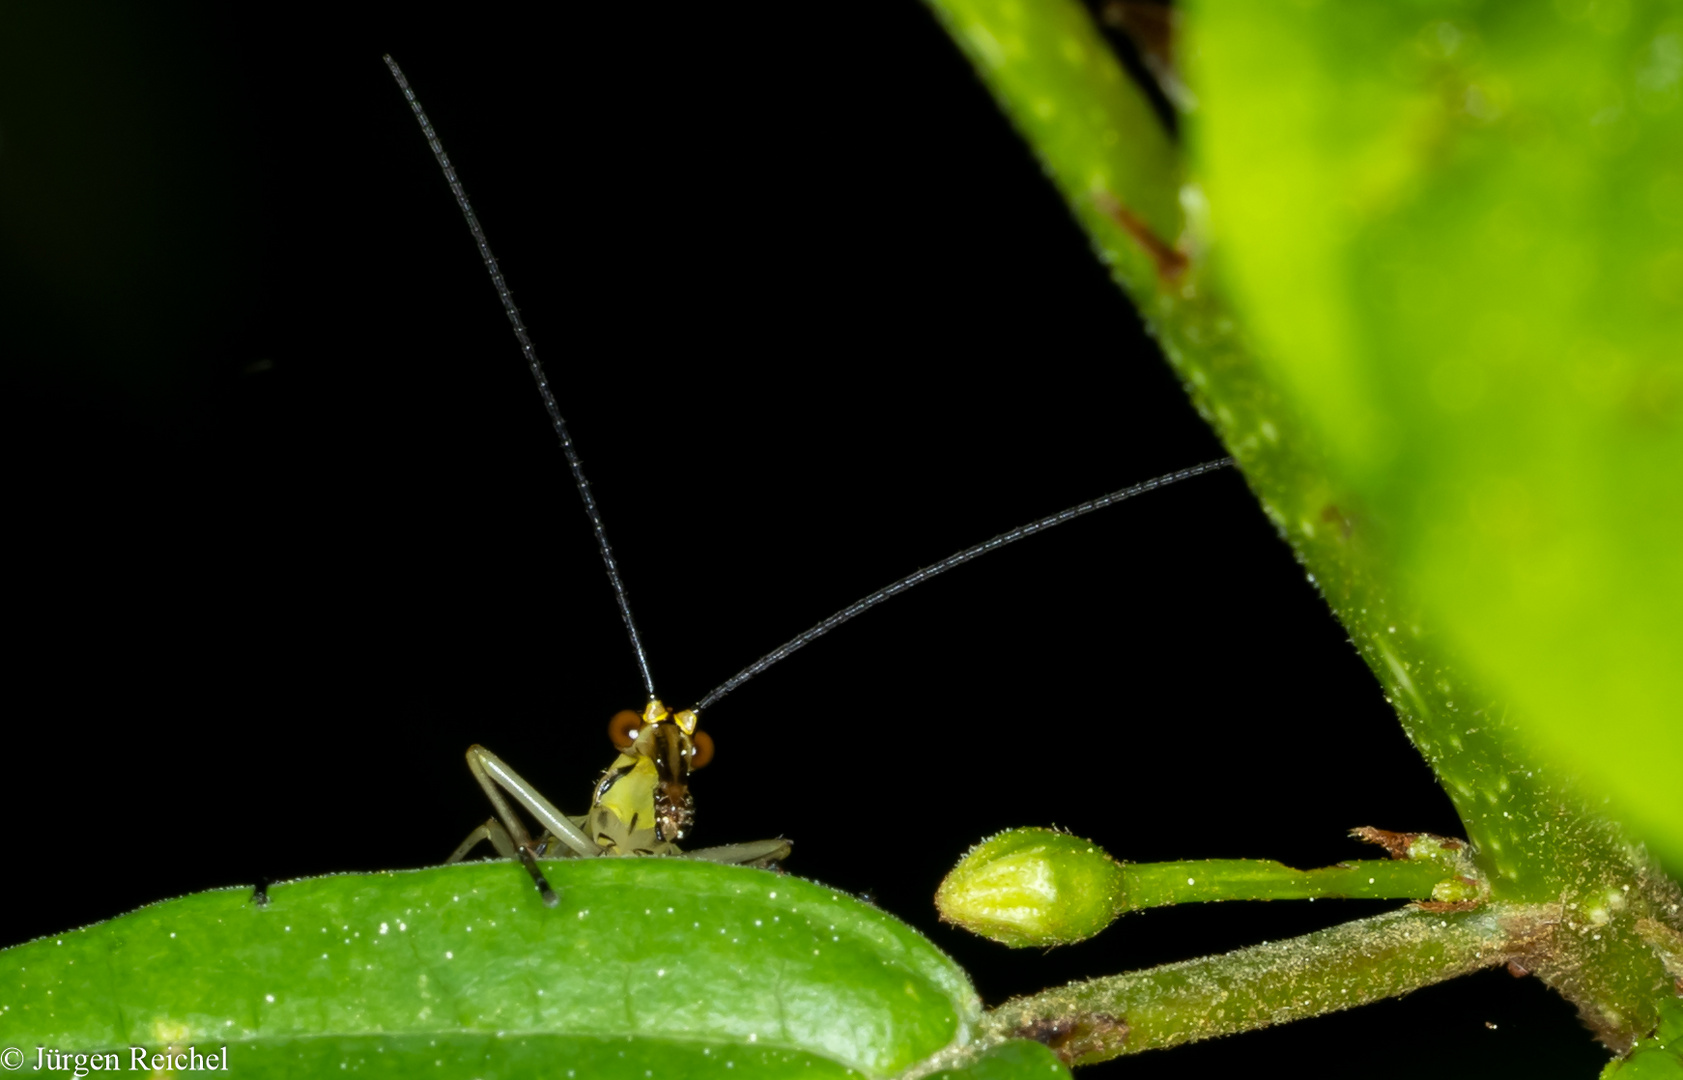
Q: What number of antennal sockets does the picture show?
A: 2